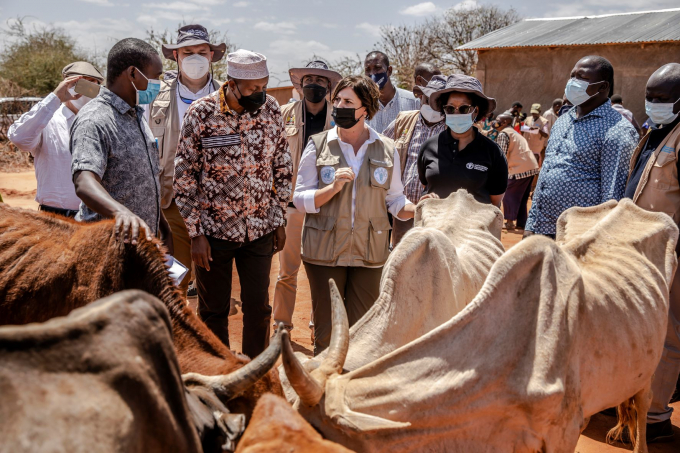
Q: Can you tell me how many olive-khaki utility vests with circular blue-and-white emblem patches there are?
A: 1